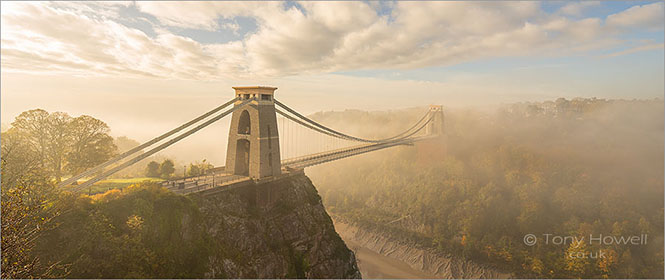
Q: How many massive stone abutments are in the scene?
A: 2